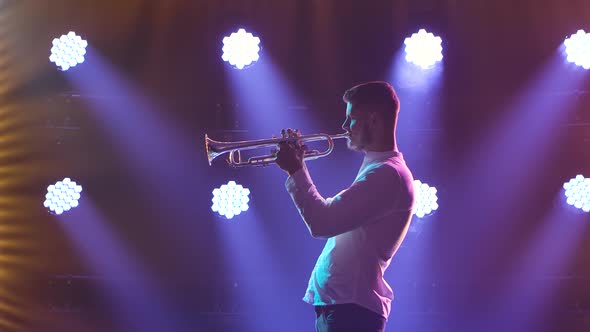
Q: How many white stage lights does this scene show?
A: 8